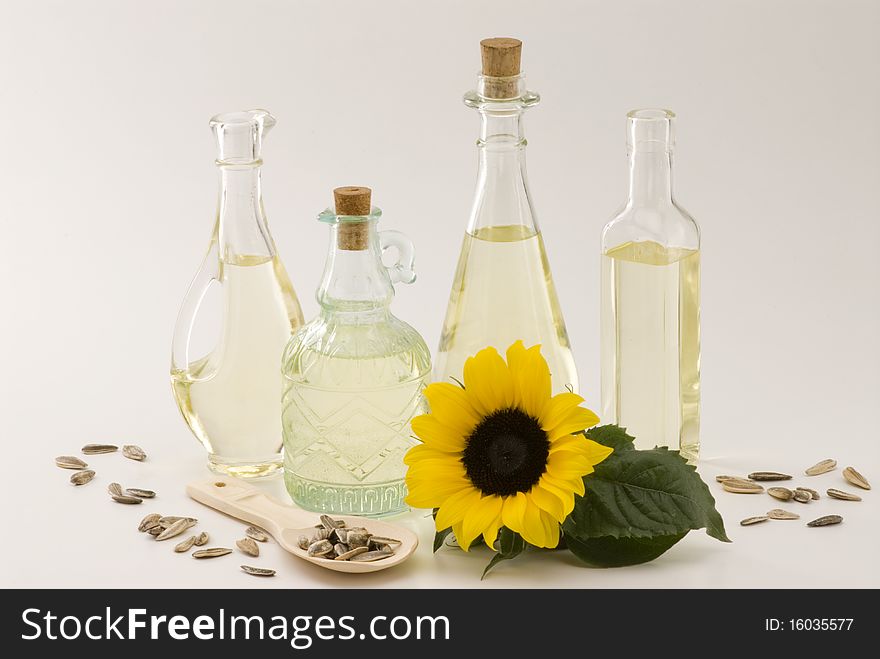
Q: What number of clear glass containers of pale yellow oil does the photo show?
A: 4